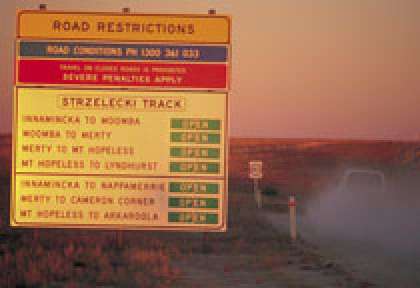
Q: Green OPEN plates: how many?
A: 7